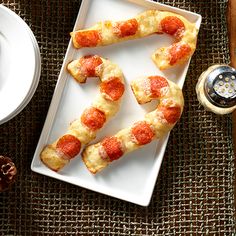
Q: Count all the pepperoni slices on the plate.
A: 12